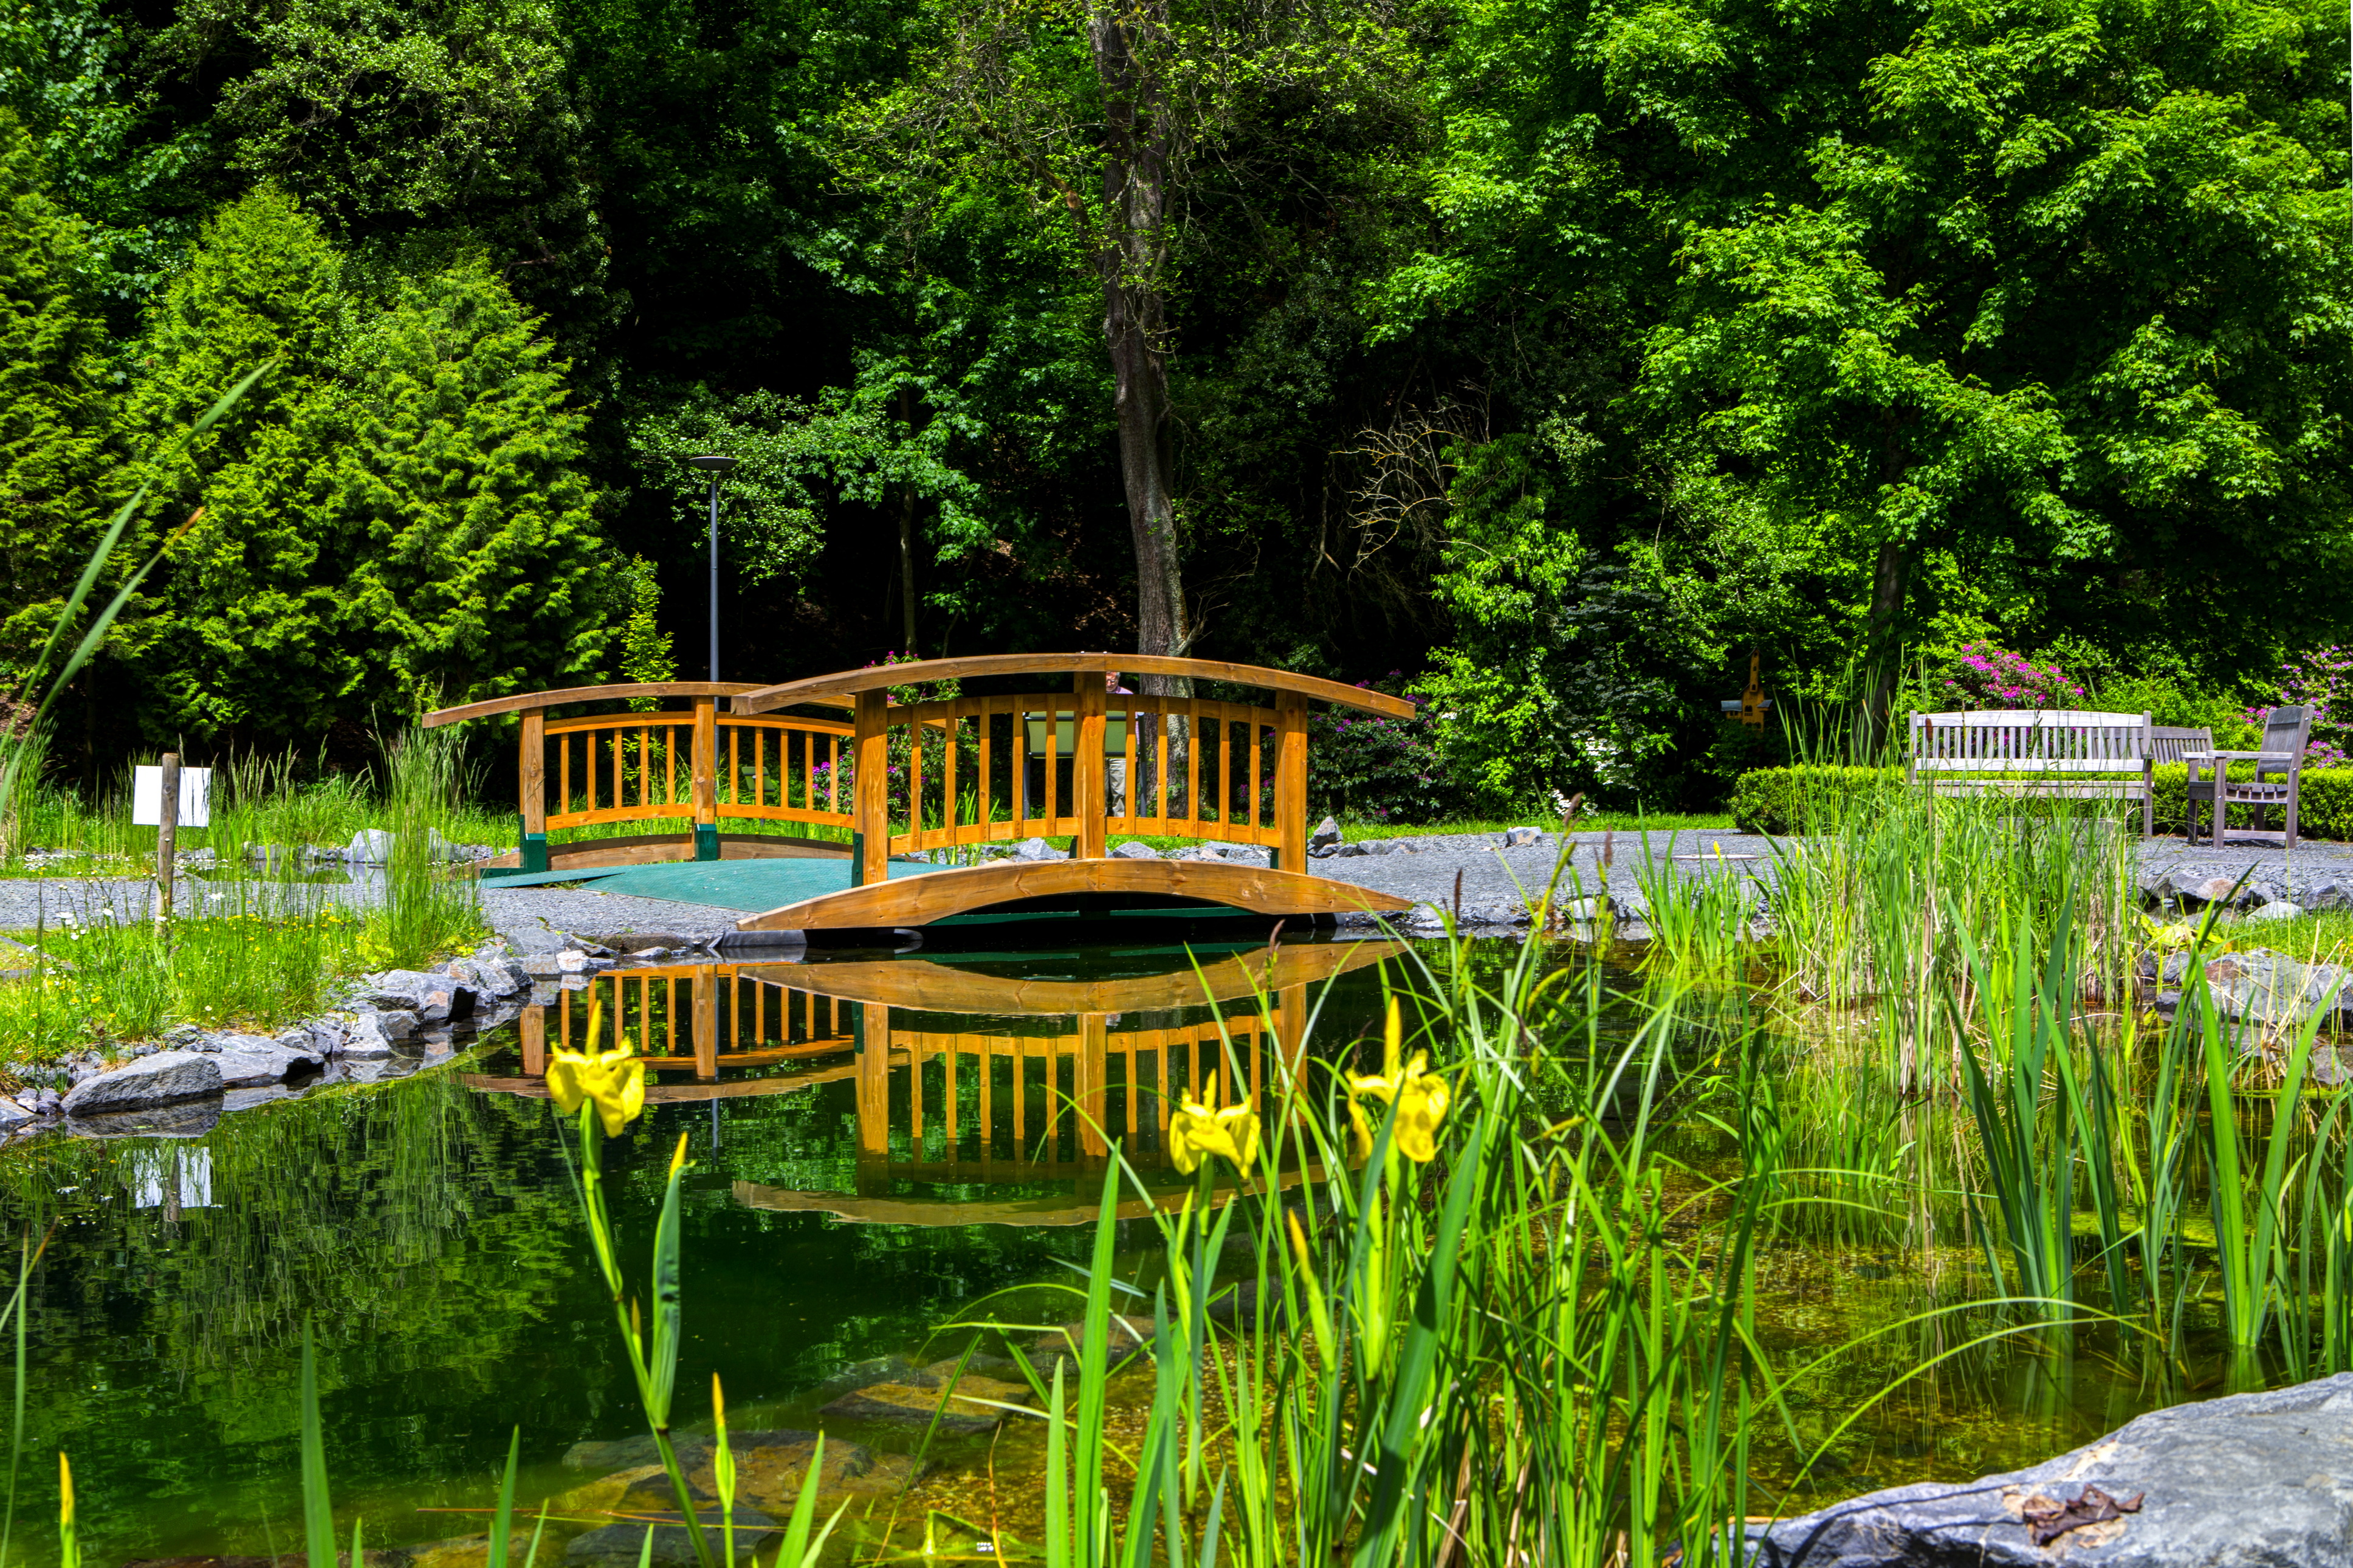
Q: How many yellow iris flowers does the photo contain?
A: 3